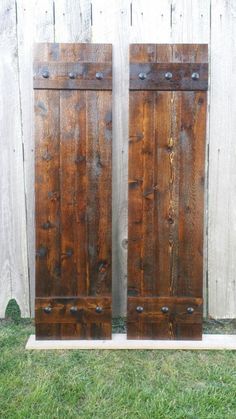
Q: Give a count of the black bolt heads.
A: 12